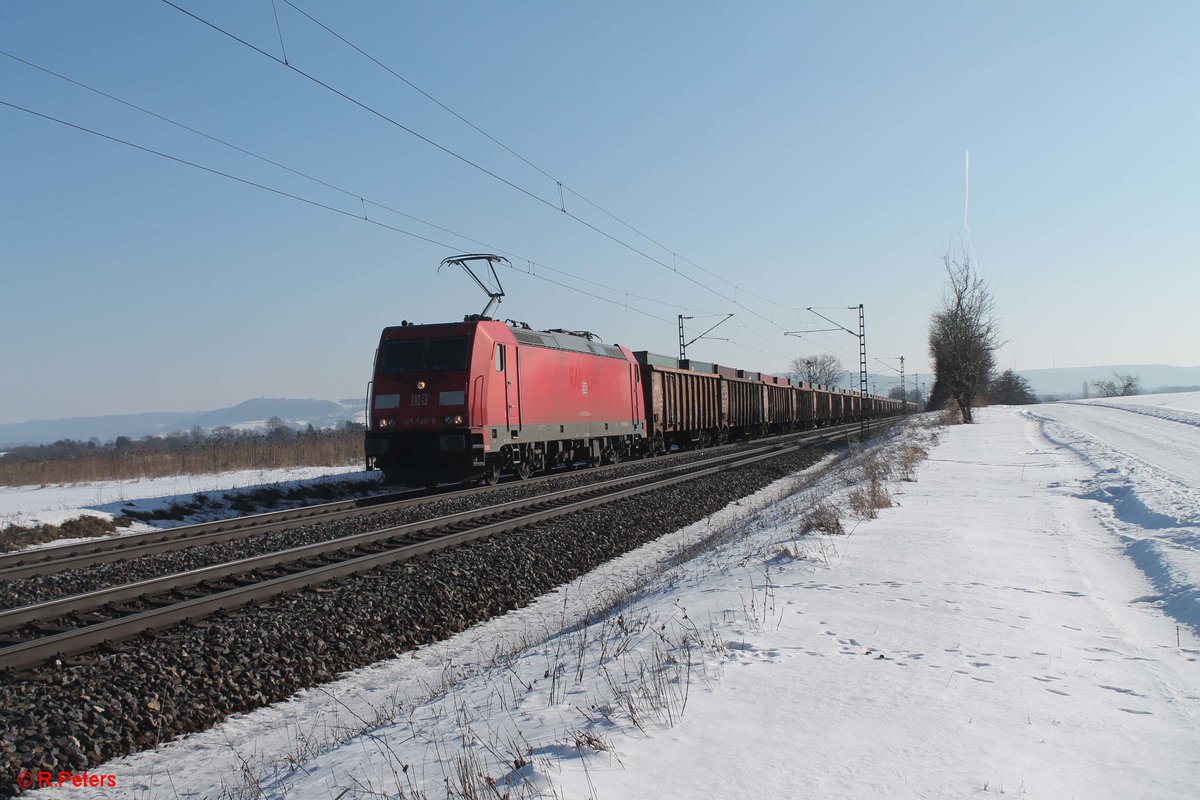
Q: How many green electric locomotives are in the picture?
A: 0